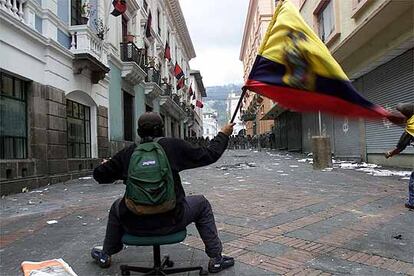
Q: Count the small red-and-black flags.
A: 8